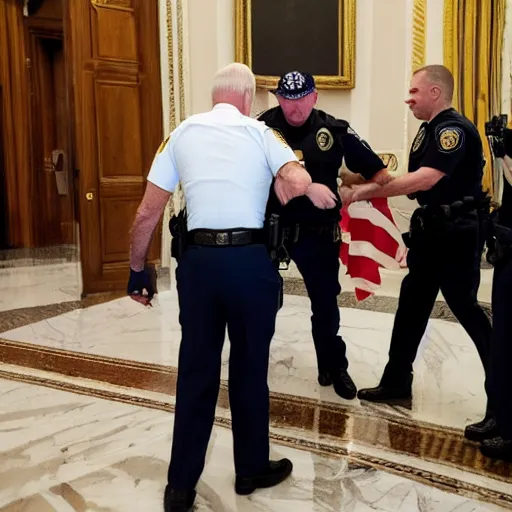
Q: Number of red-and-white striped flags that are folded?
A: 1